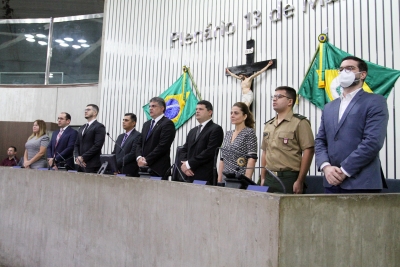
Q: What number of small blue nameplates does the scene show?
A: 7